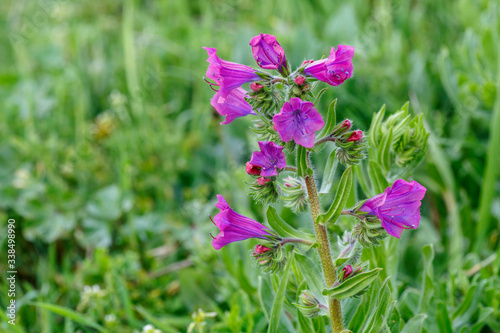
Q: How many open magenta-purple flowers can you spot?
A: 8